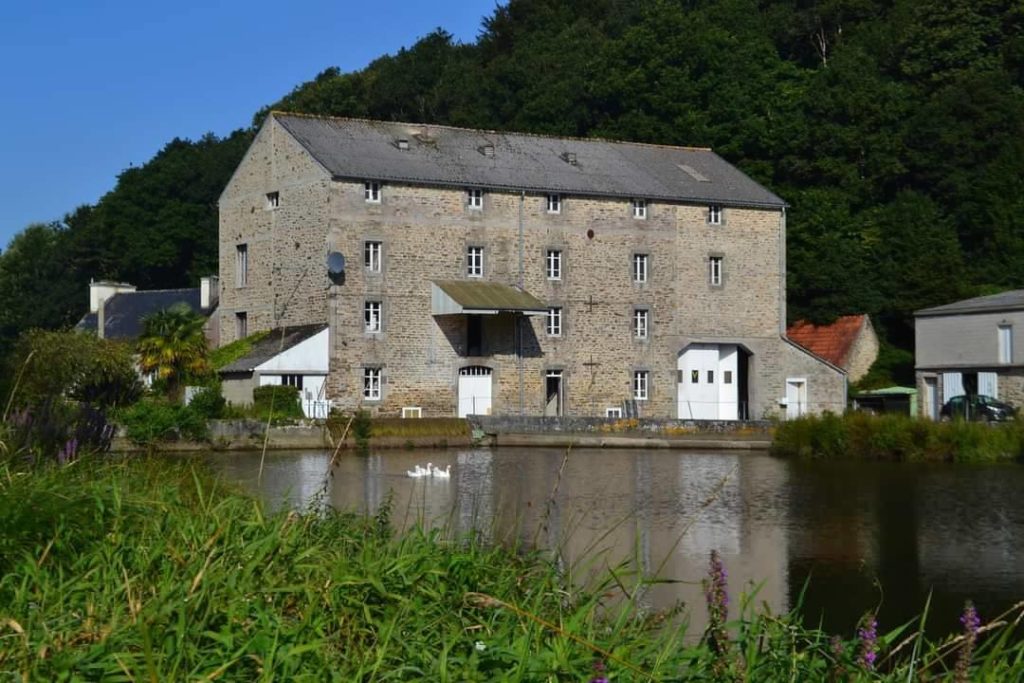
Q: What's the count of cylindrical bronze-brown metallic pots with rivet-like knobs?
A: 0